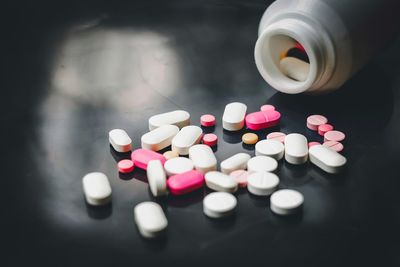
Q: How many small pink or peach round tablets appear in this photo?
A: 13